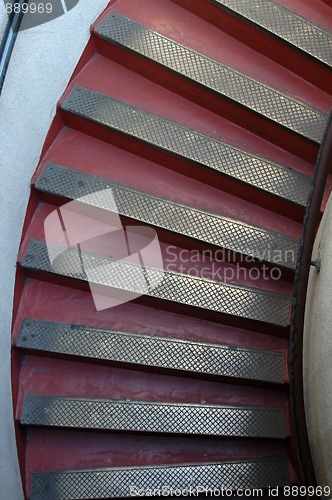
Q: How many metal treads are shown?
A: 8